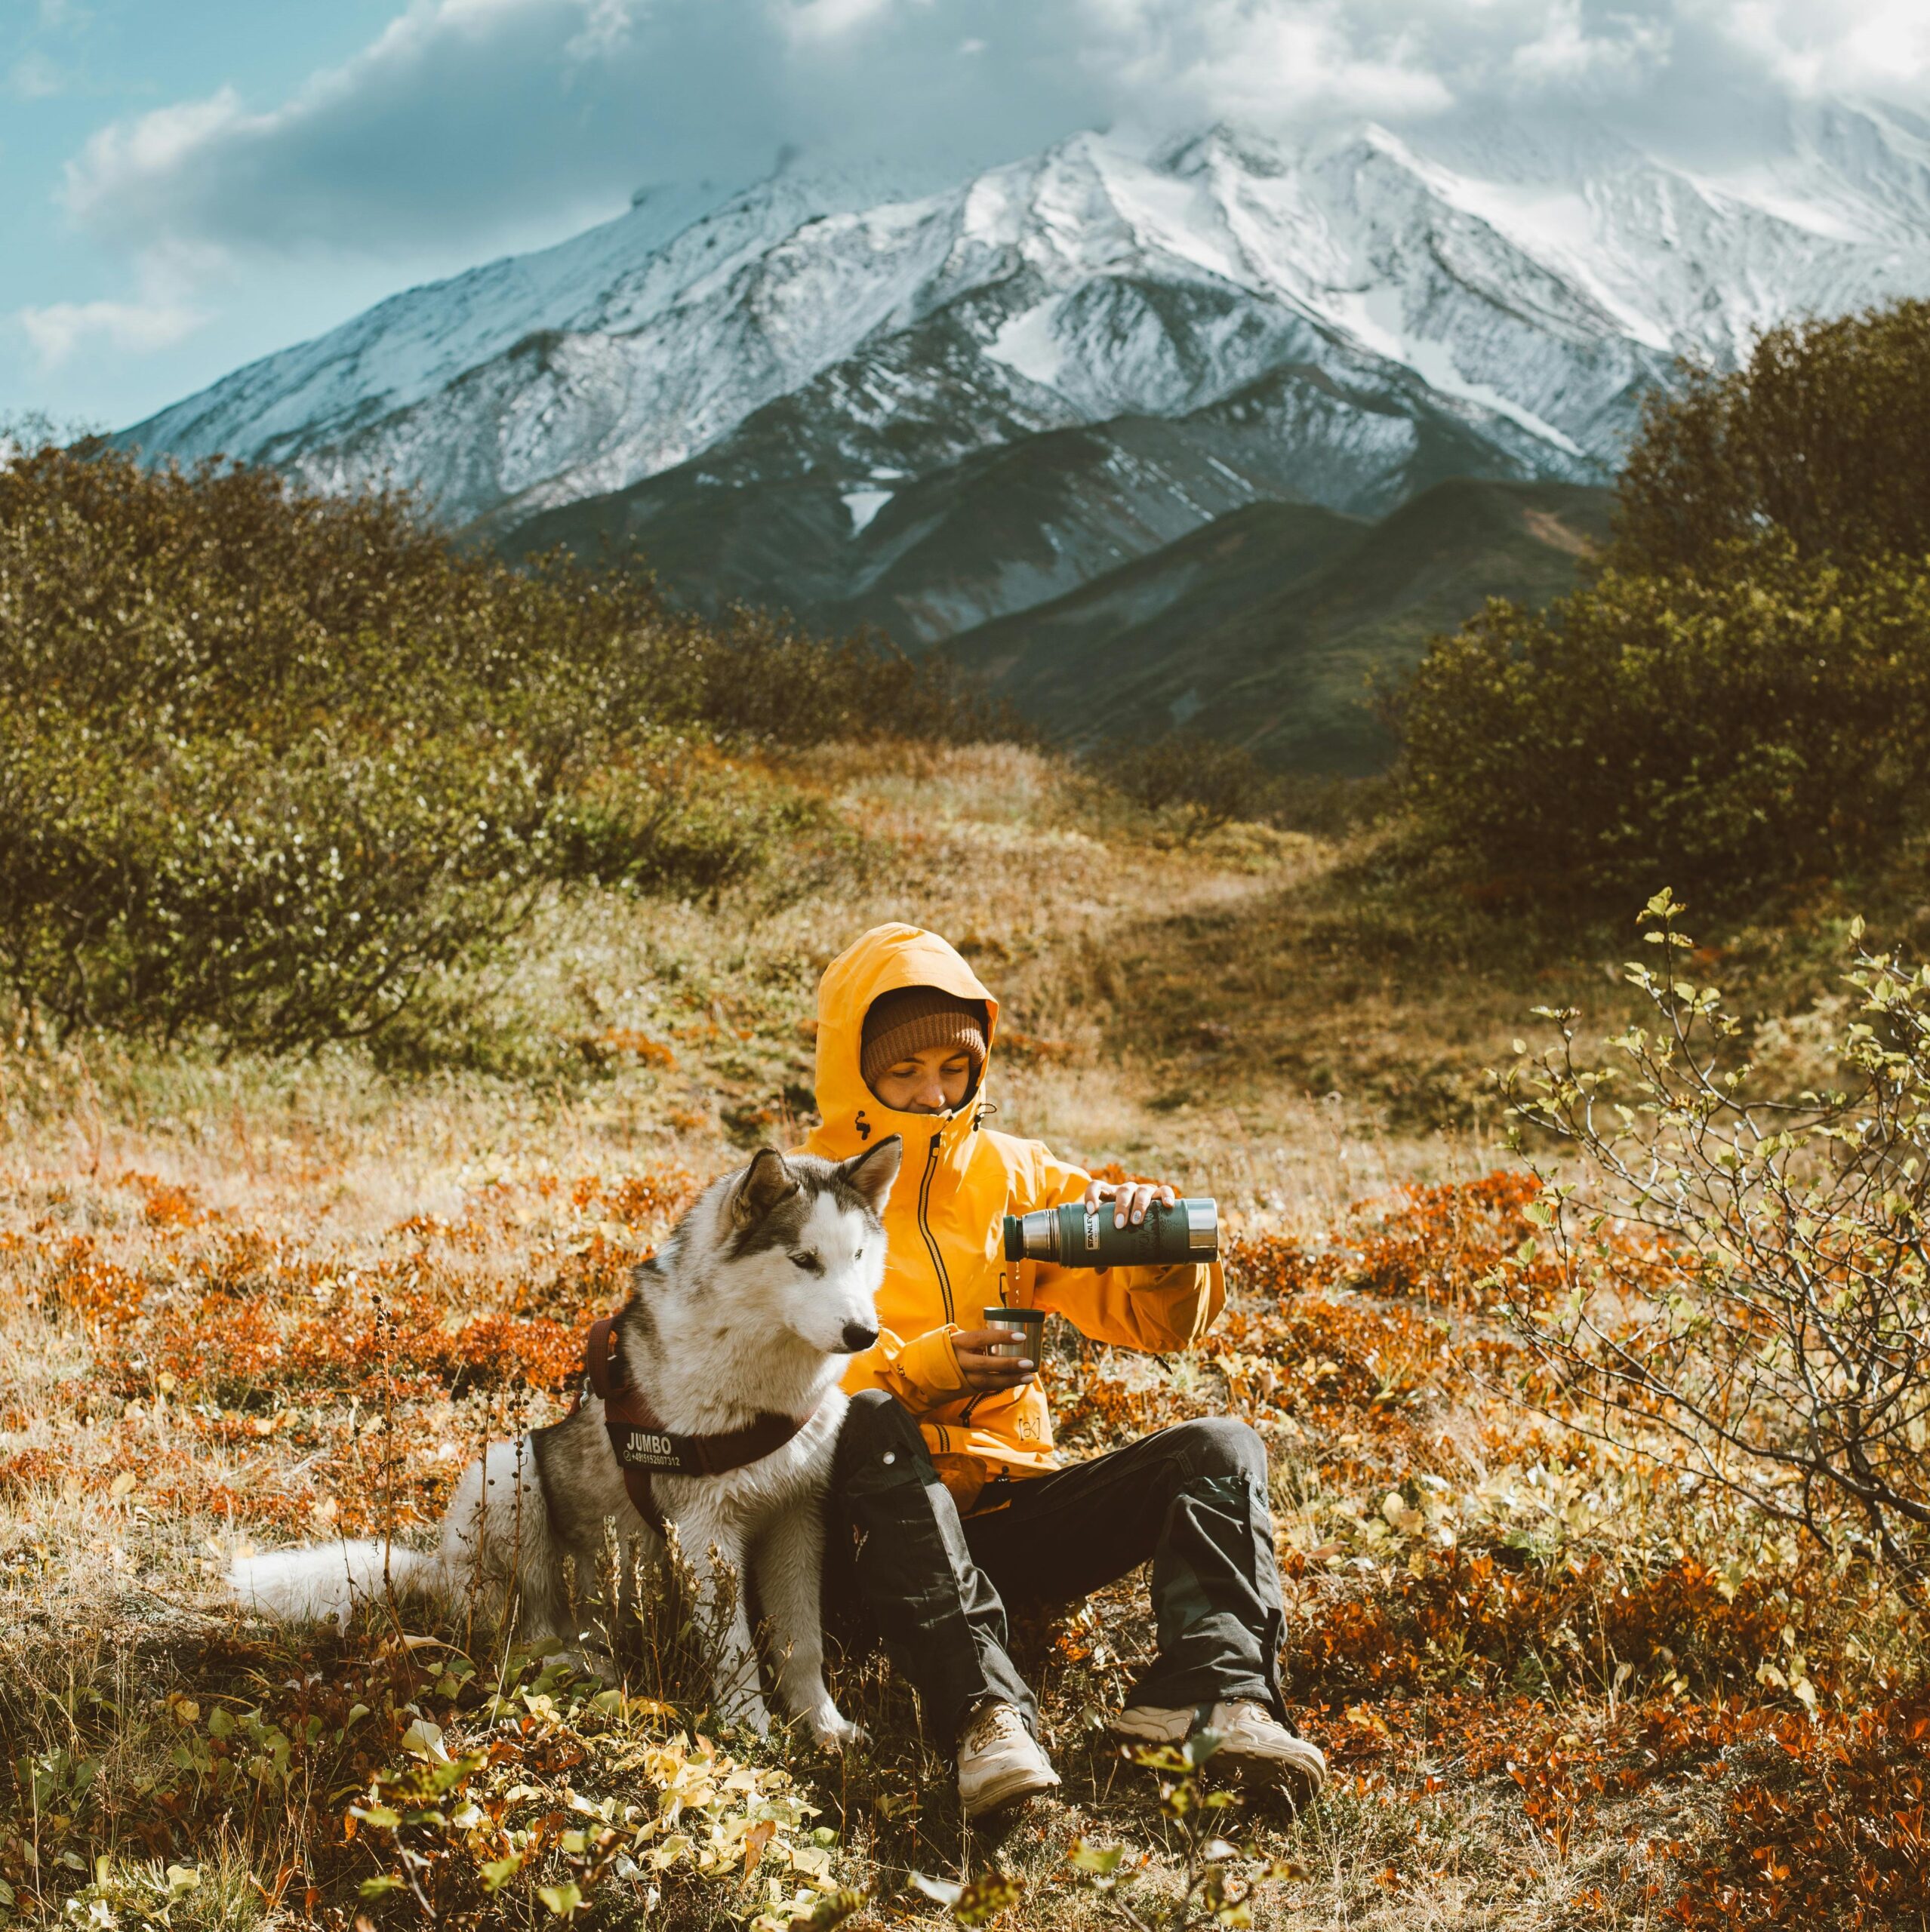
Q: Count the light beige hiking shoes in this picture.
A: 2